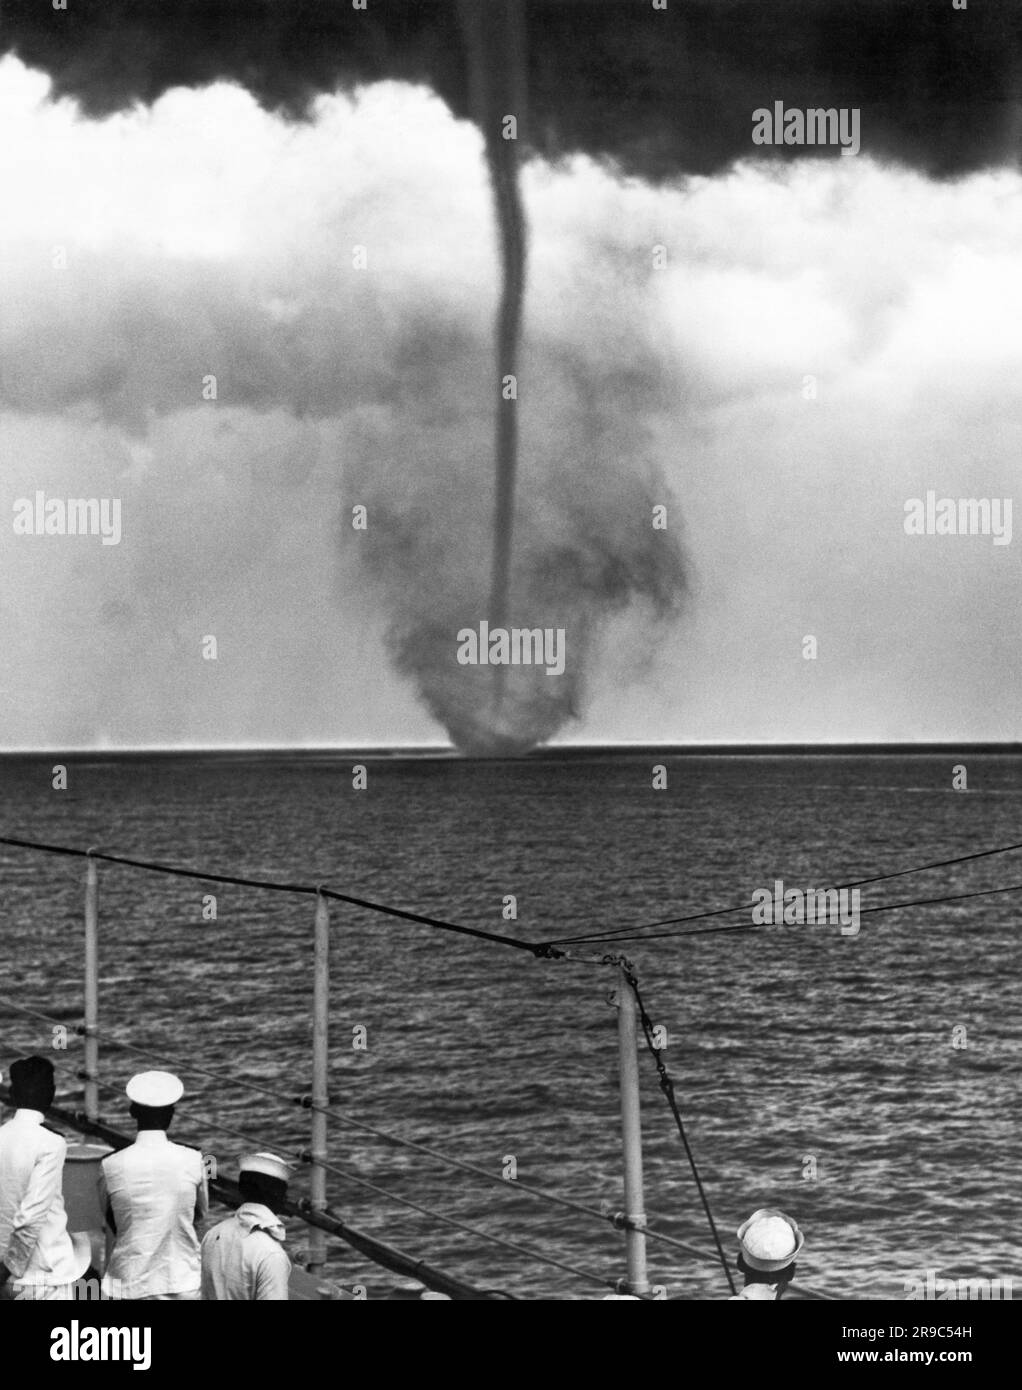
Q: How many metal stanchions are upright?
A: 3